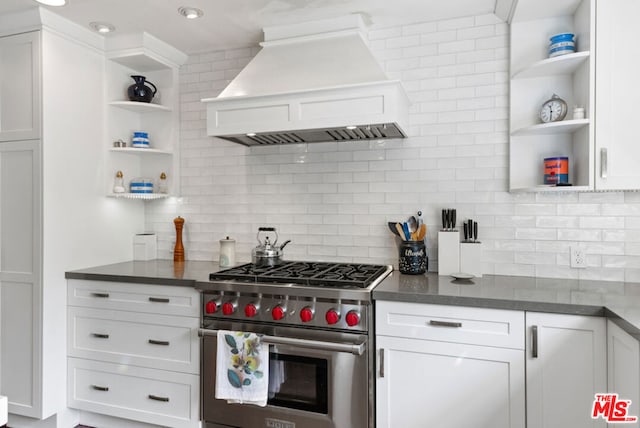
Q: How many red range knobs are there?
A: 7